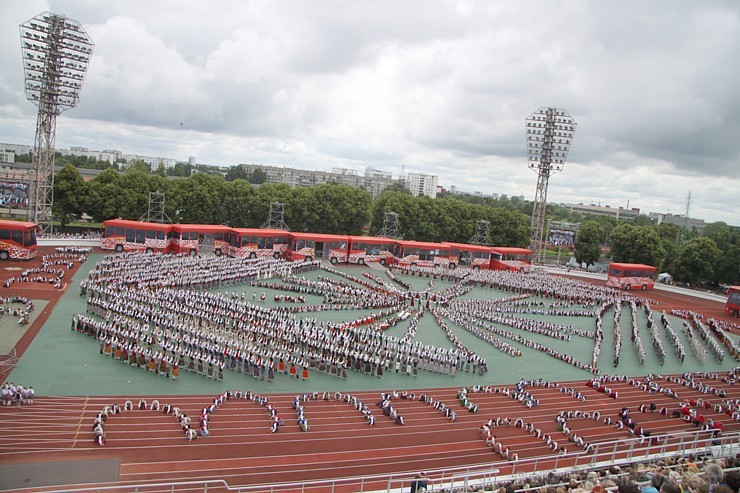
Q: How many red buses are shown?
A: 11